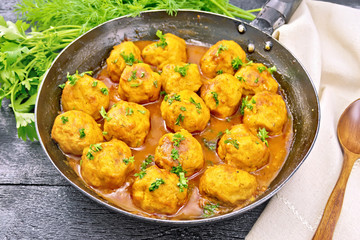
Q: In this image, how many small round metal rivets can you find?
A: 3